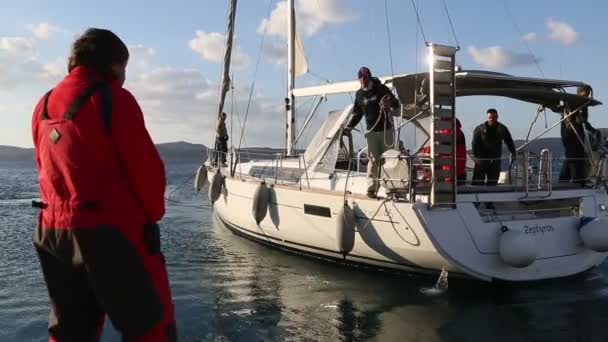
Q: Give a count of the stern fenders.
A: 2